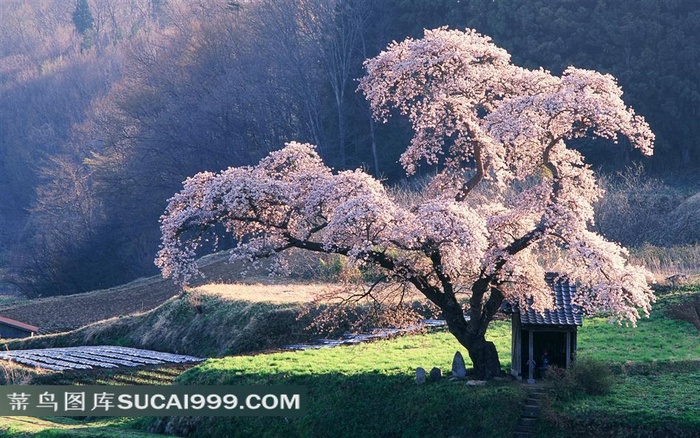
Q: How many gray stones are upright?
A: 3